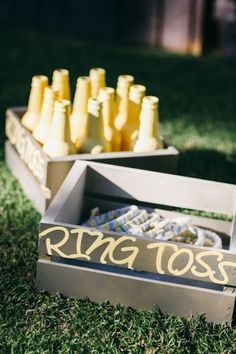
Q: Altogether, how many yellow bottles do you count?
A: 11